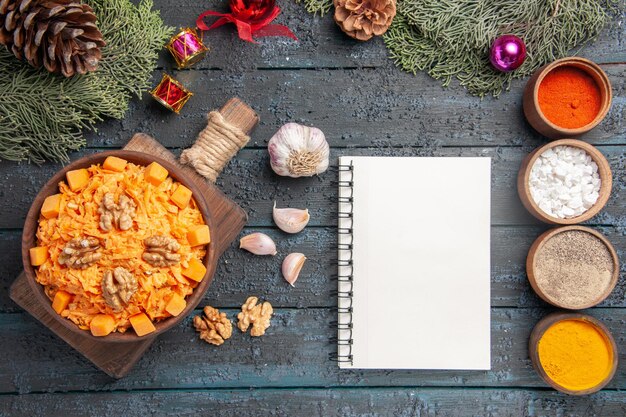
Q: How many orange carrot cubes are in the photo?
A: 12